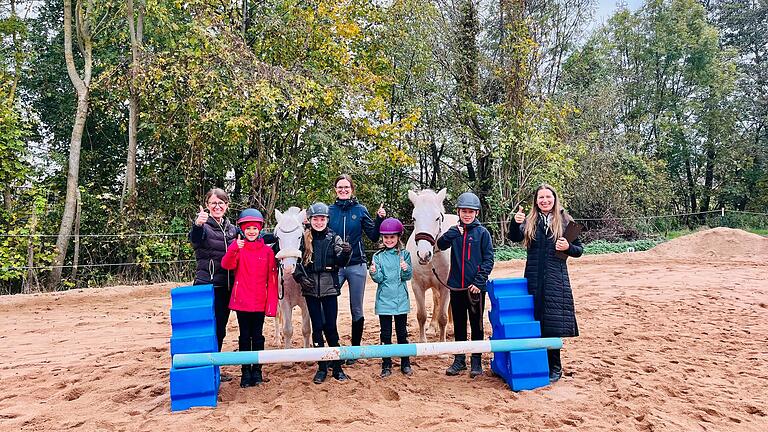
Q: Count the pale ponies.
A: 2